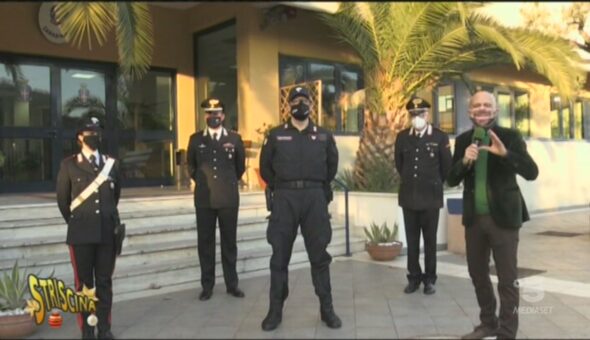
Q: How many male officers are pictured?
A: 3